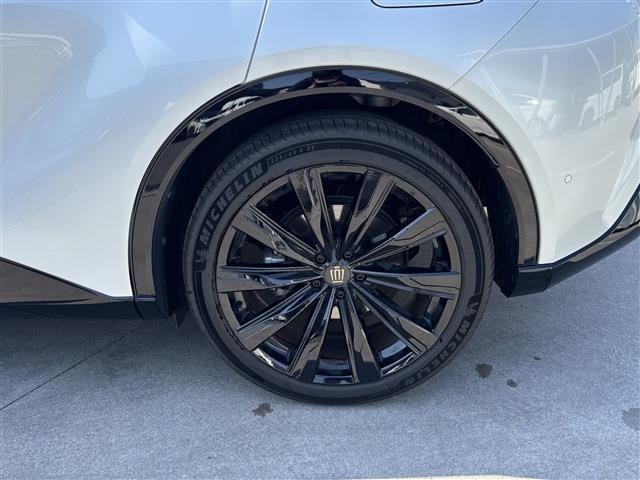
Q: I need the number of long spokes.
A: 10